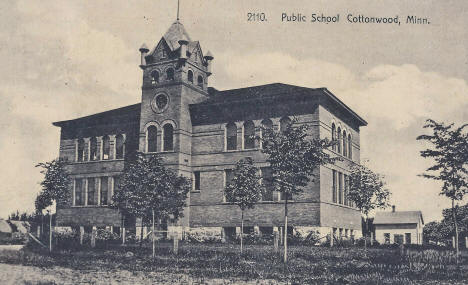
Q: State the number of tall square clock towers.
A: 1